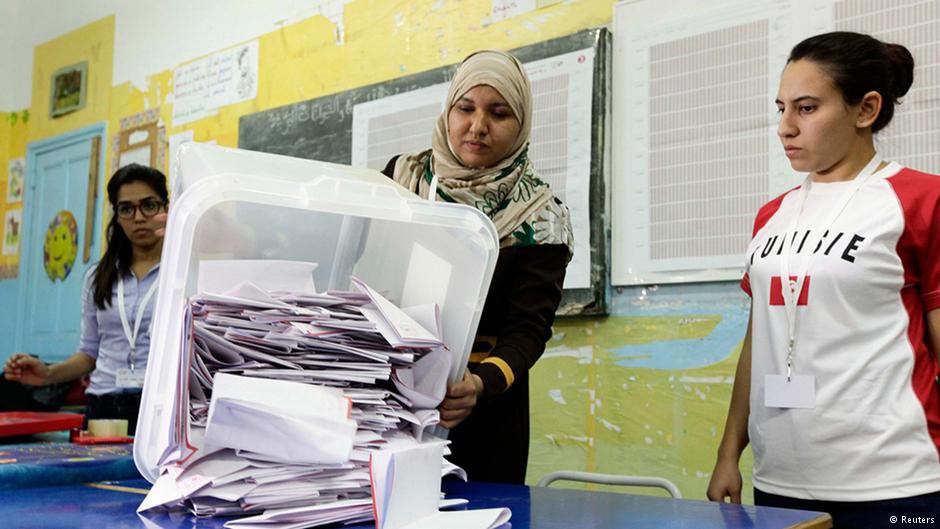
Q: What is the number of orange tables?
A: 0